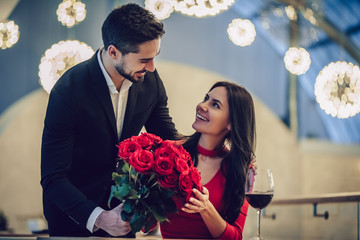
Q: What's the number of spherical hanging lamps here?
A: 8